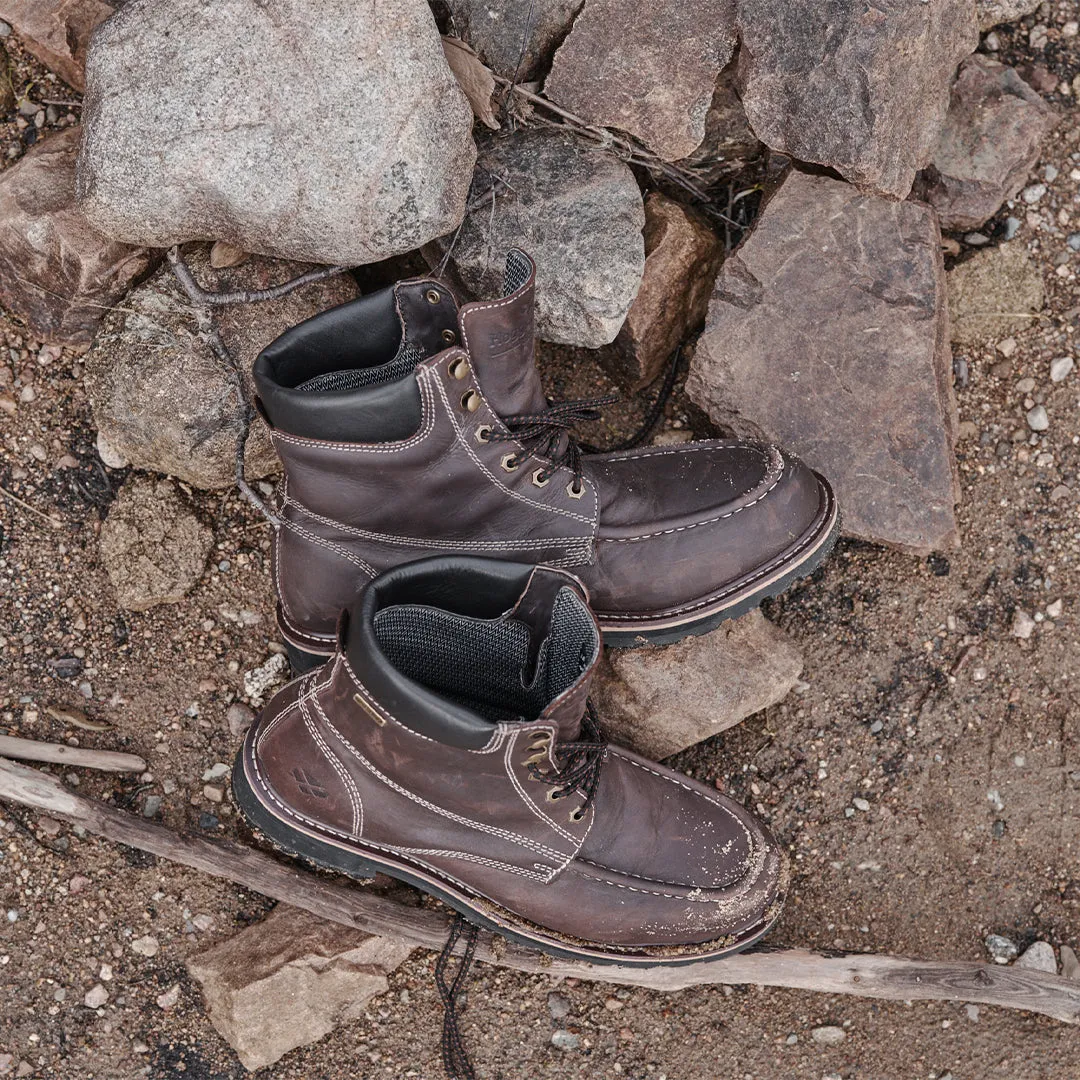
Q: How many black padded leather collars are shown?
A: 2